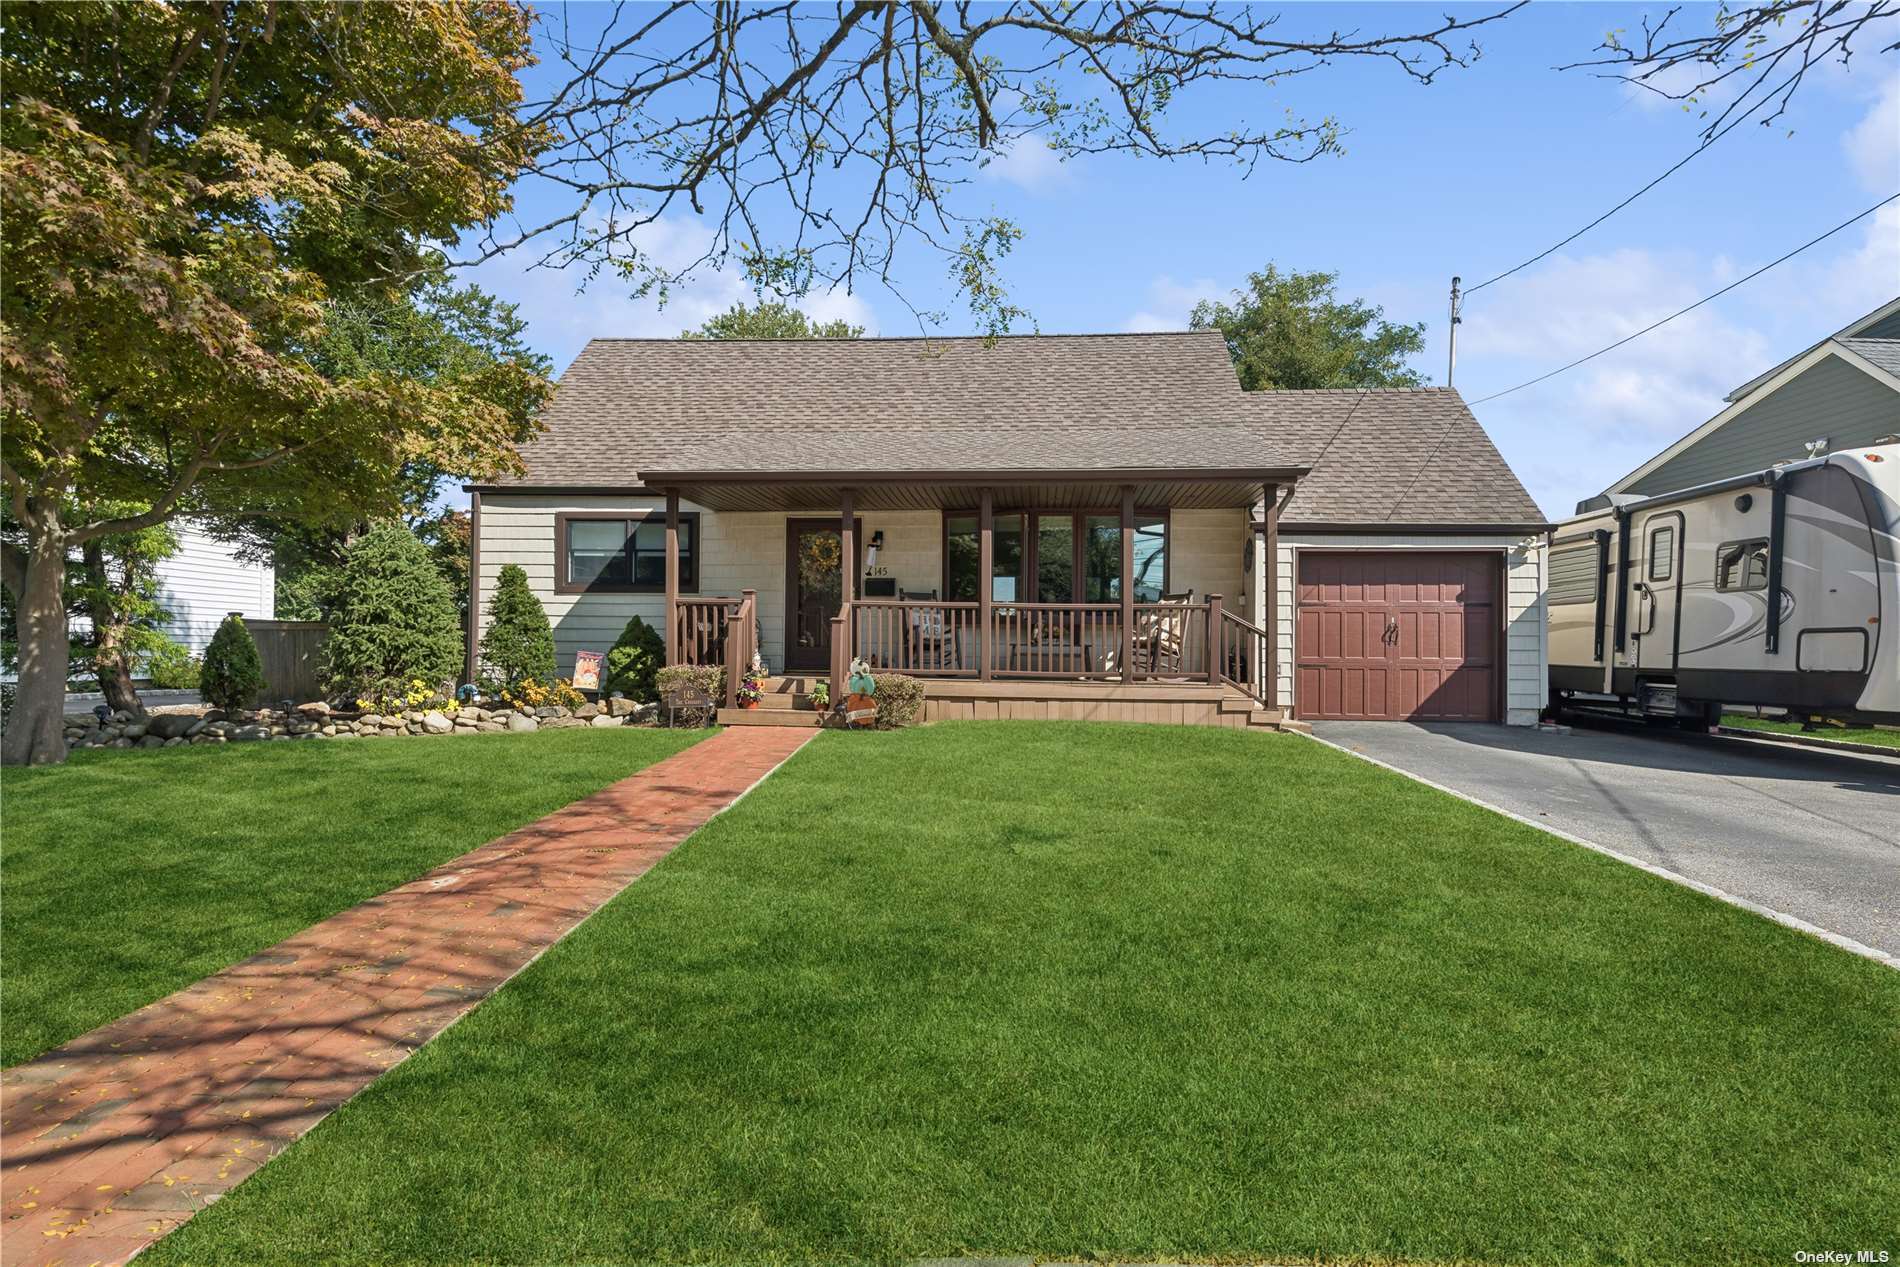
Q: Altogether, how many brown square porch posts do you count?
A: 5